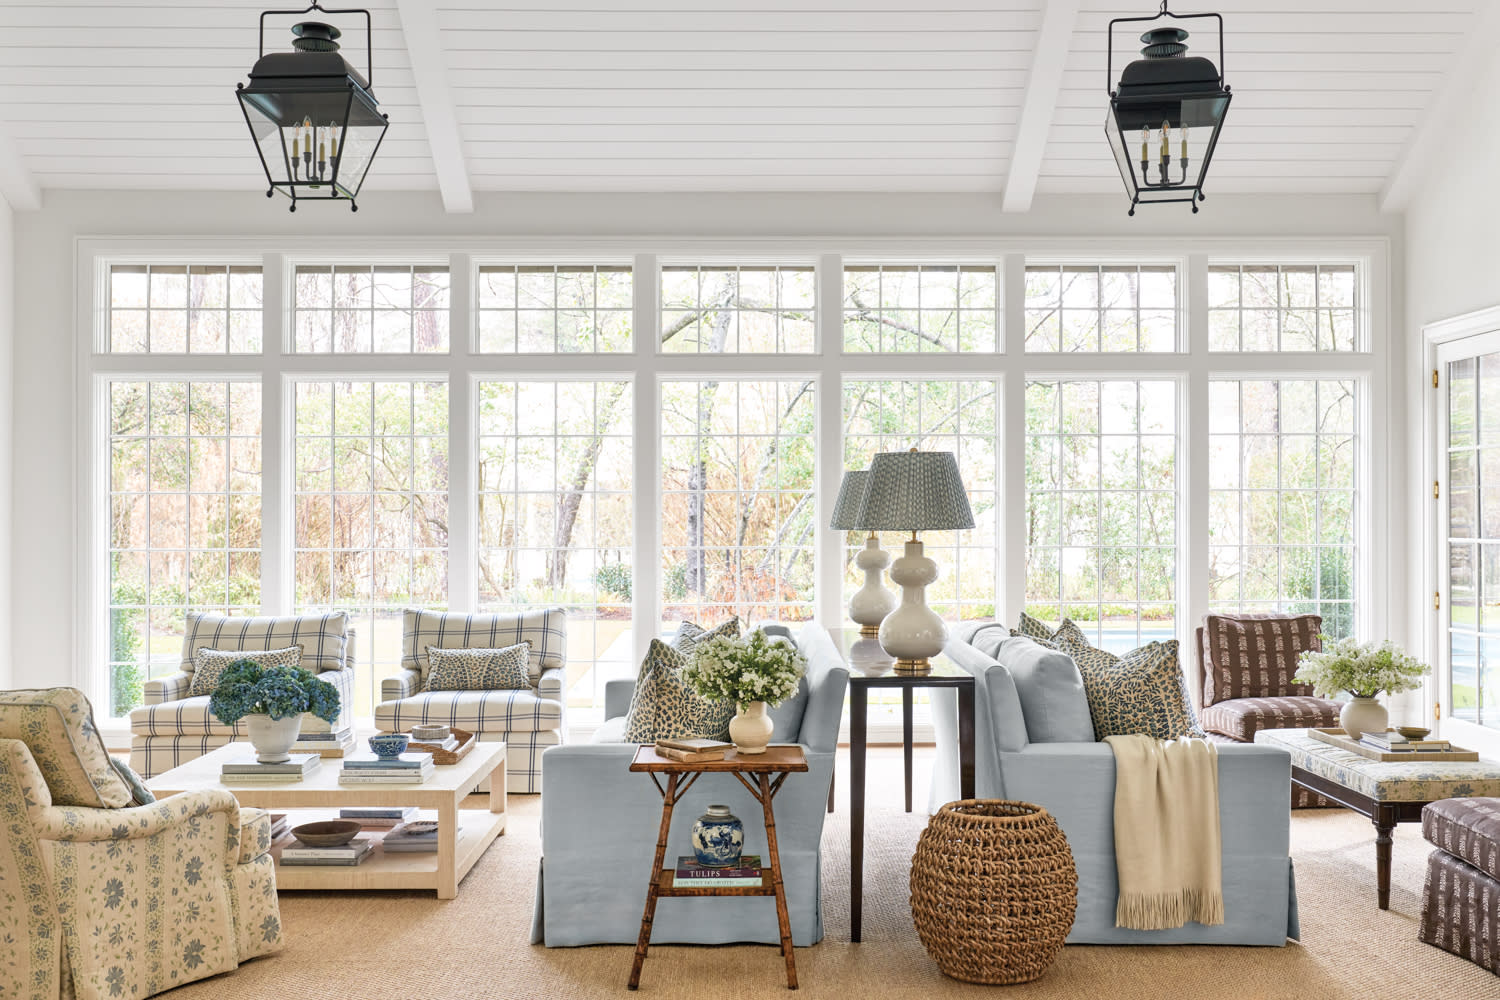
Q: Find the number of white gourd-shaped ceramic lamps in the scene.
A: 2